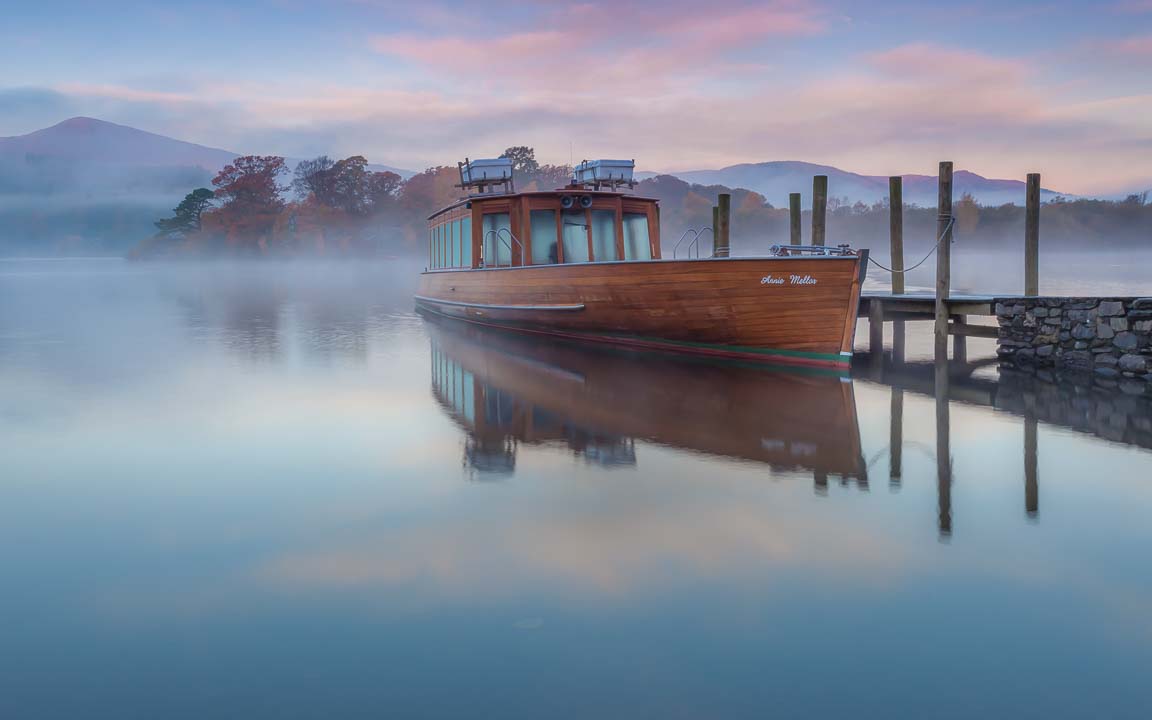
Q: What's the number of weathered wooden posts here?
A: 7